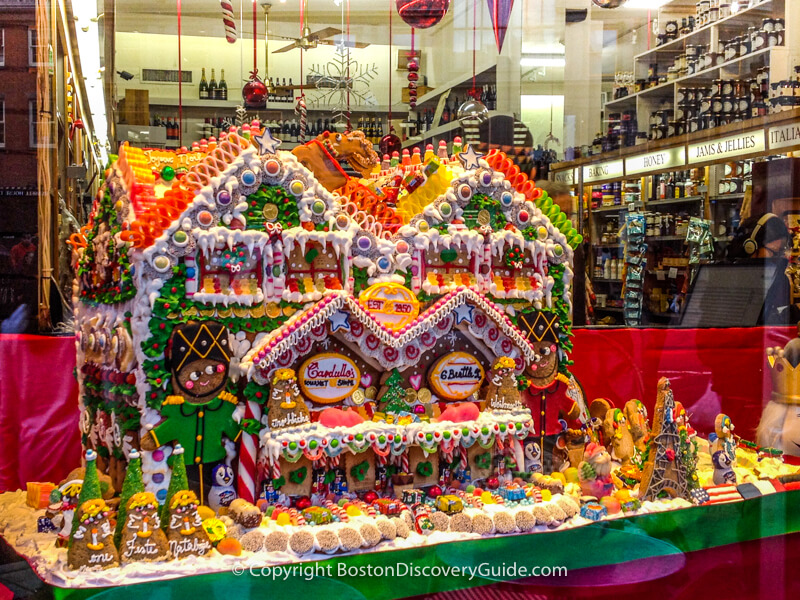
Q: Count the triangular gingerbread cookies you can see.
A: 5